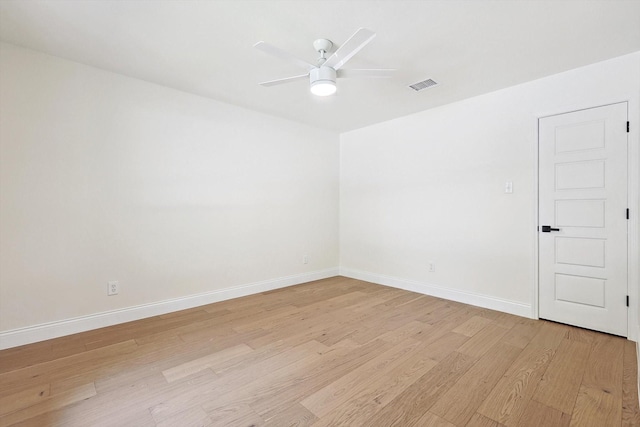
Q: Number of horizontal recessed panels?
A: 5